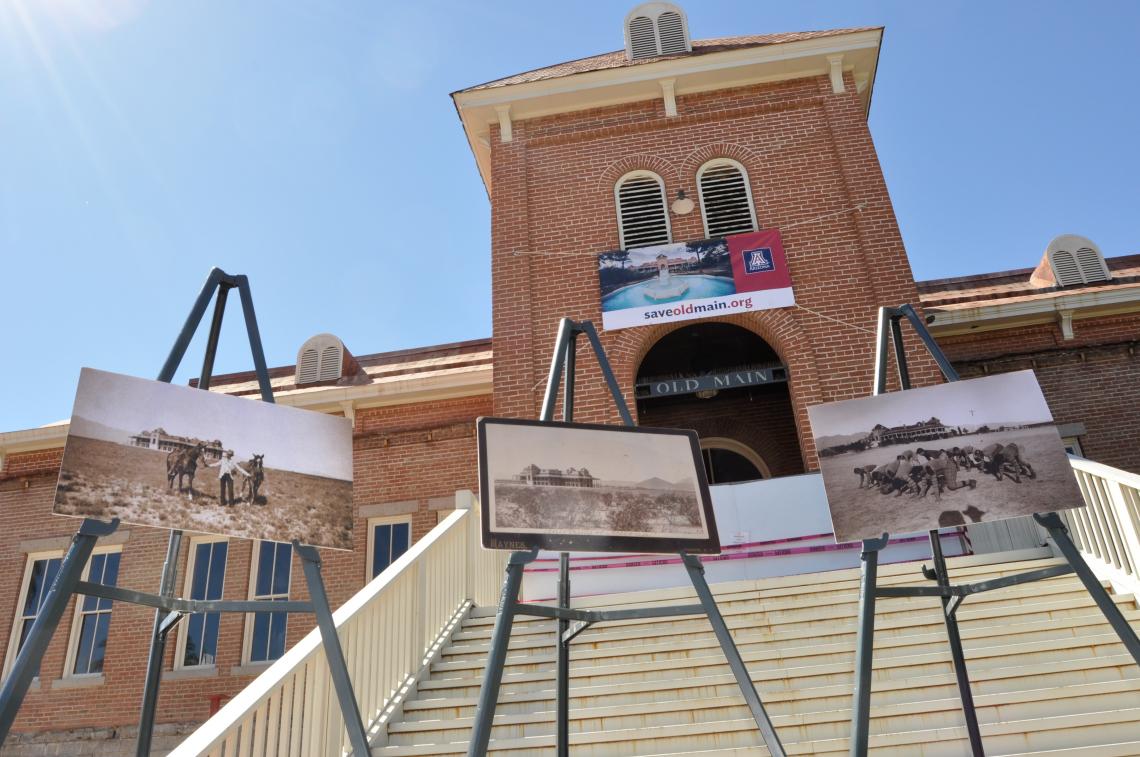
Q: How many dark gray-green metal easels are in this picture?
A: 3